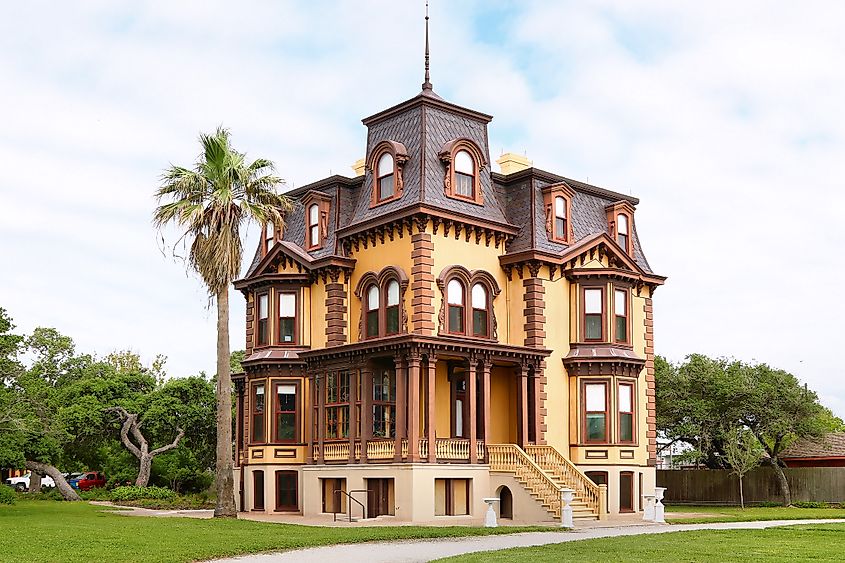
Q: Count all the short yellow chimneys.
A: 2